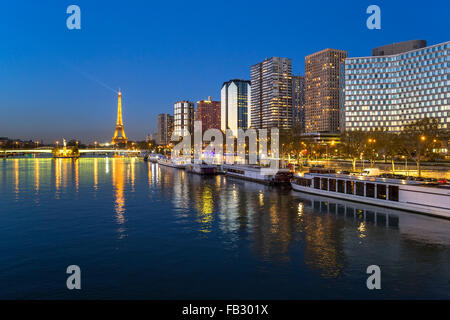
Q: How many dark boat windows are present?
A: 9